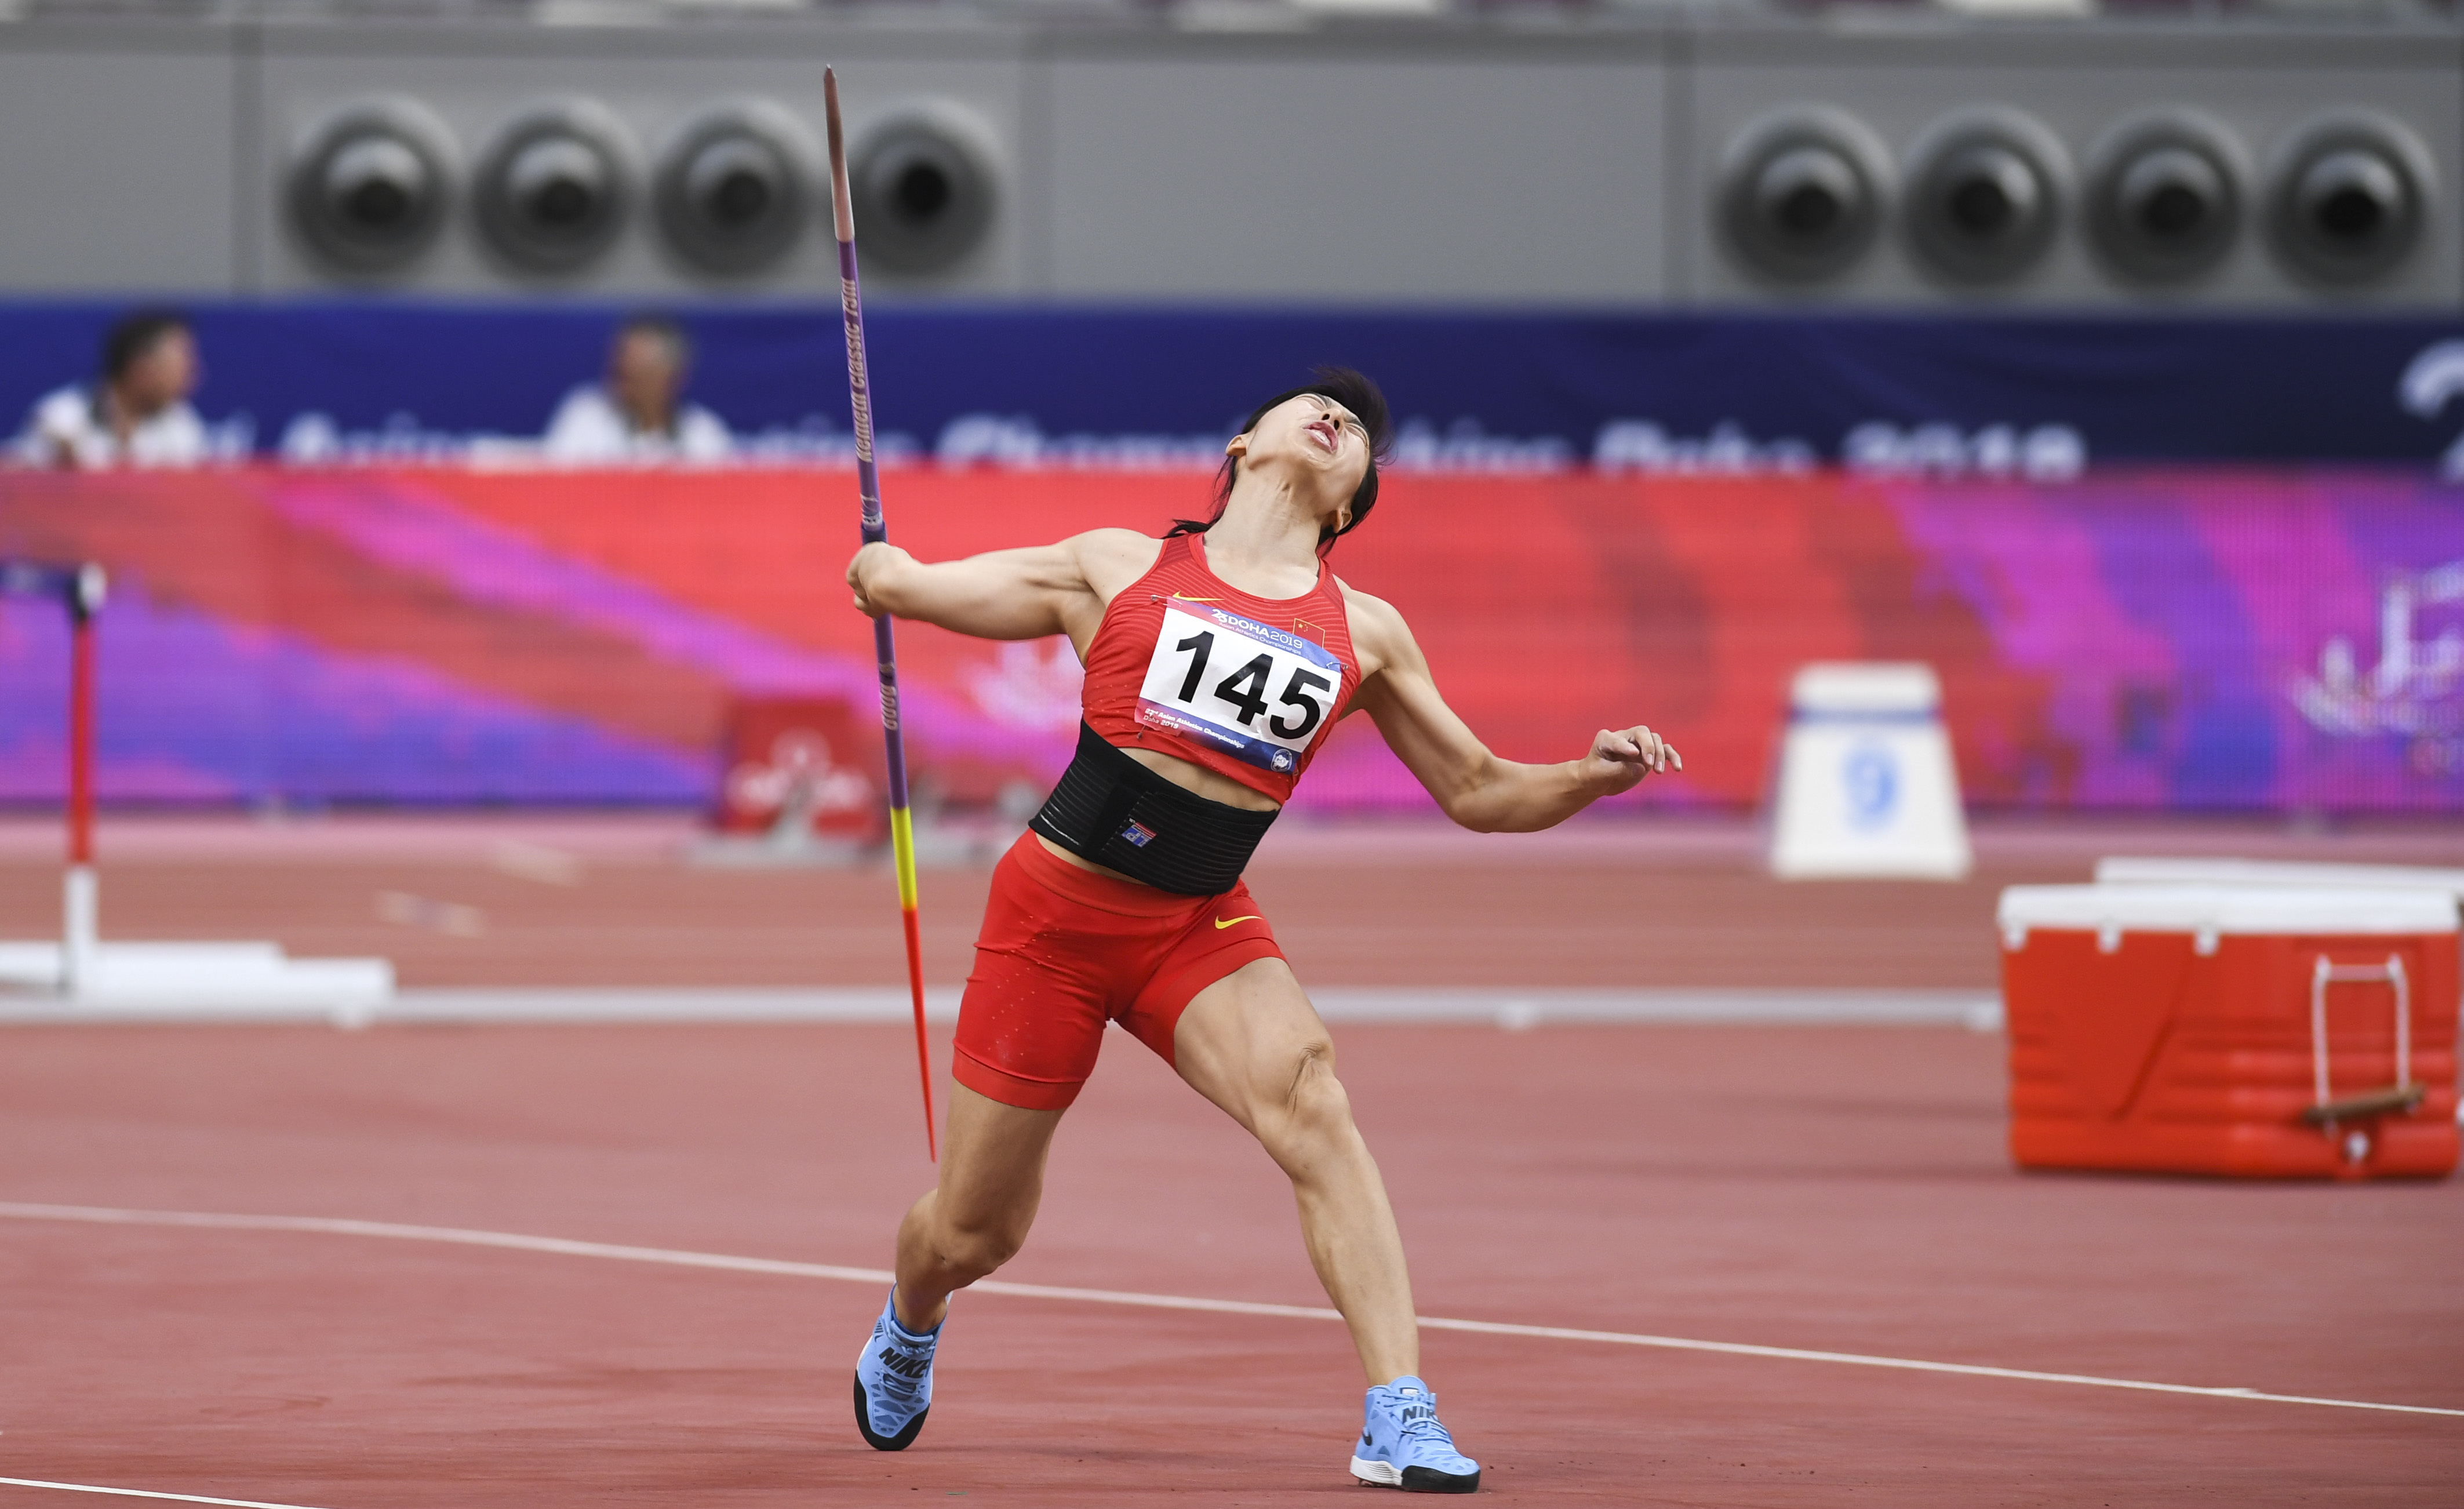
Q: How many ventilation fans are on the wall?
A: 8